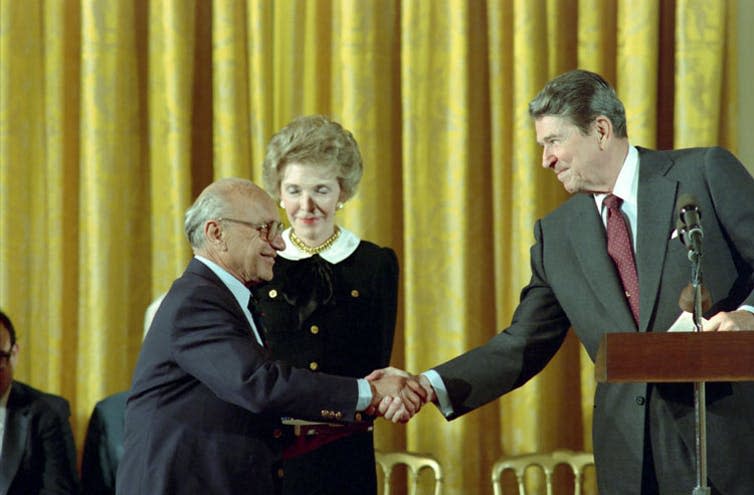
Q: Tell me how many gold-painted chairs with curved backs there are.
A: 2